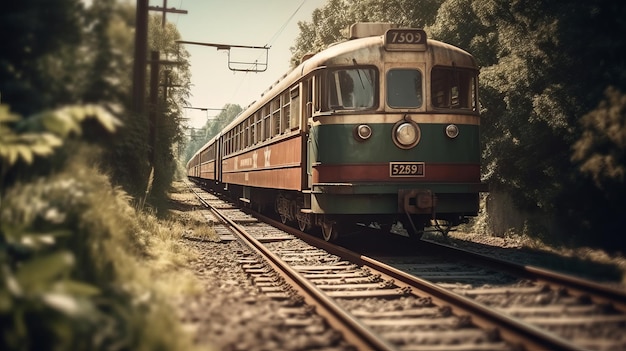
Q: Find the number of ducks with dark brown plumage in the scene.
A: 0